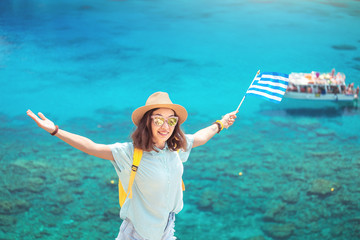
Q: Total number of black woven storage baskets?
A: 0